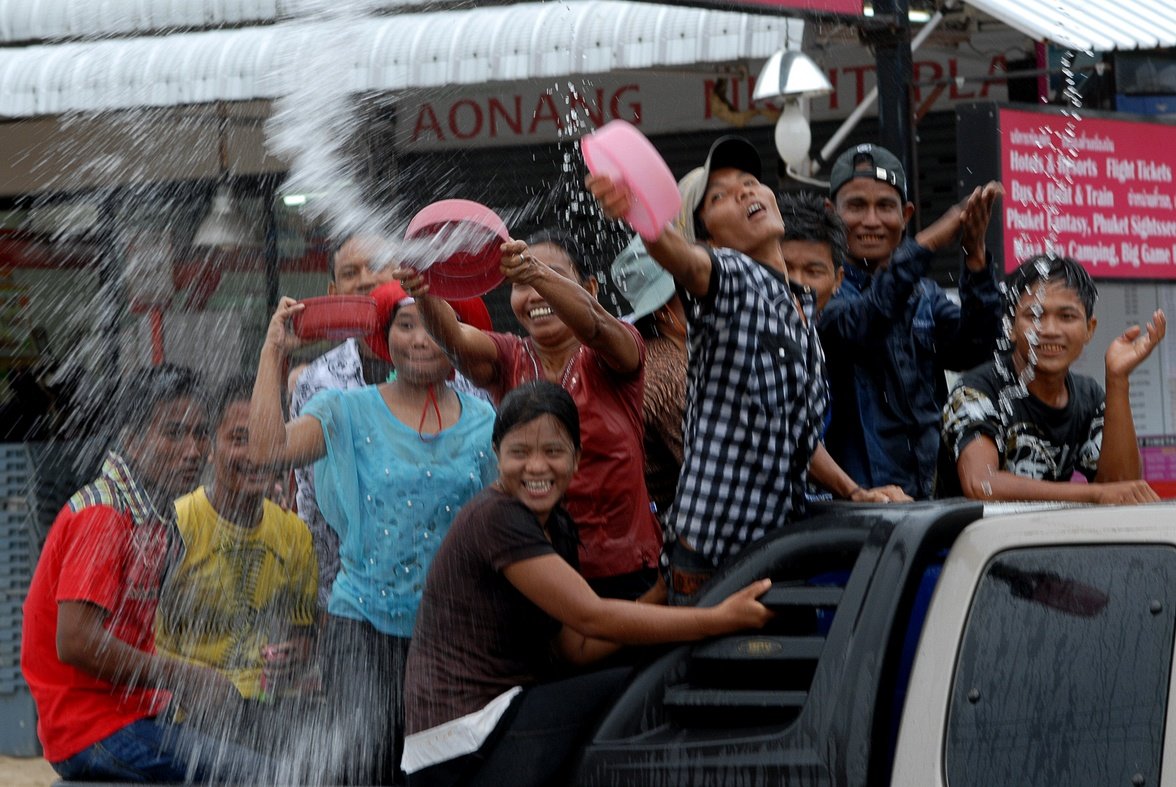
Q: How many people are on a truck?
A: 11